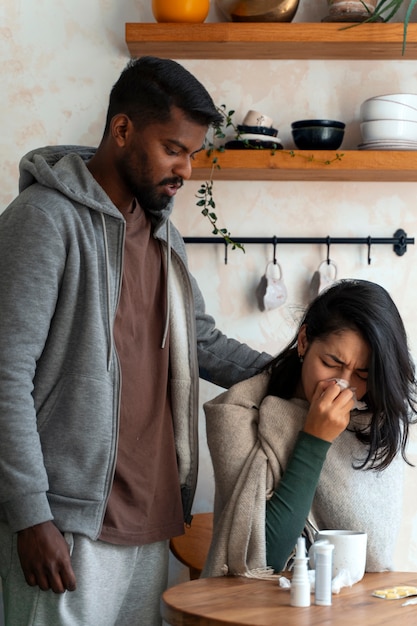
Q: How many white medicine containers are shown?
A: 2